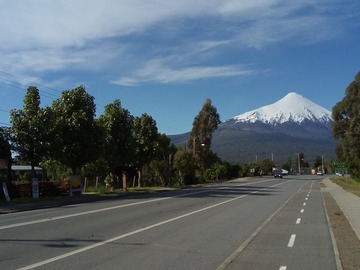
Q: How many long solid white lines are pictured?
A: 2